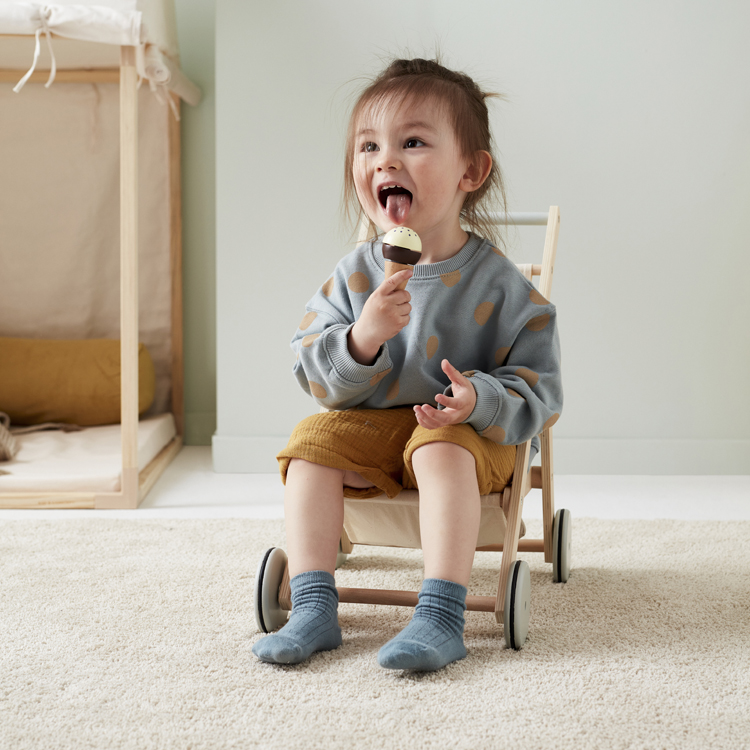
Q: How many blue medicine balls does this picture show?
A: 0